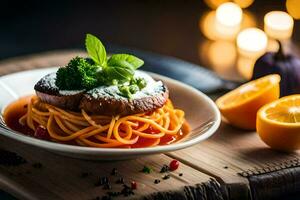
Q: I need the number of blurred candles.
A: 3